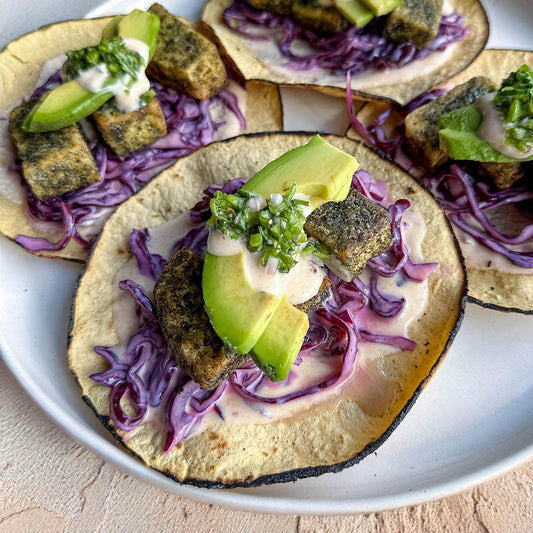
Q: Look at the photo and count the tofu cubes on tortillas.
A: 11